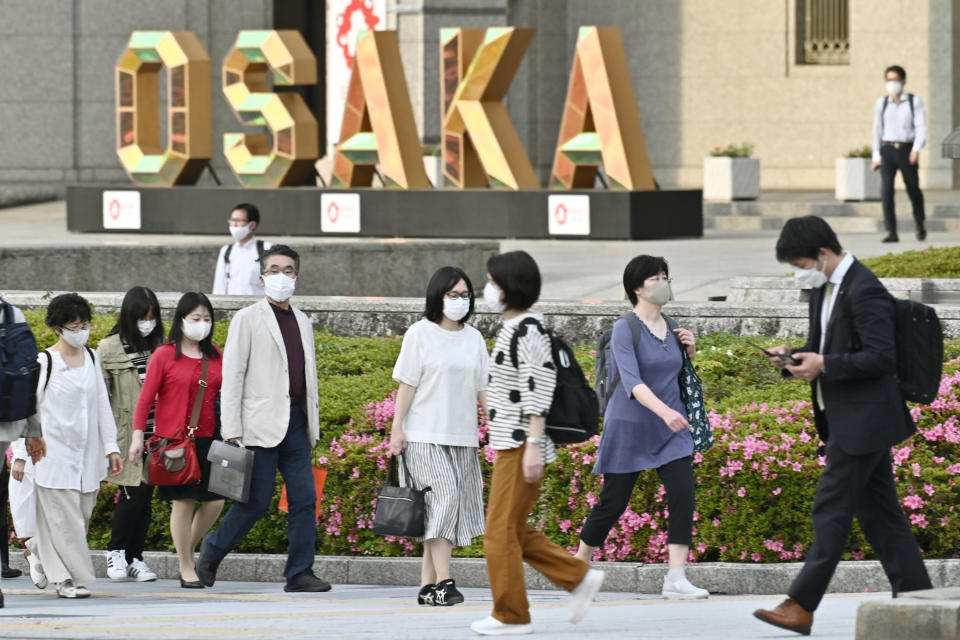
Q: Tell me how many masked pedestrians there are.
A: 10